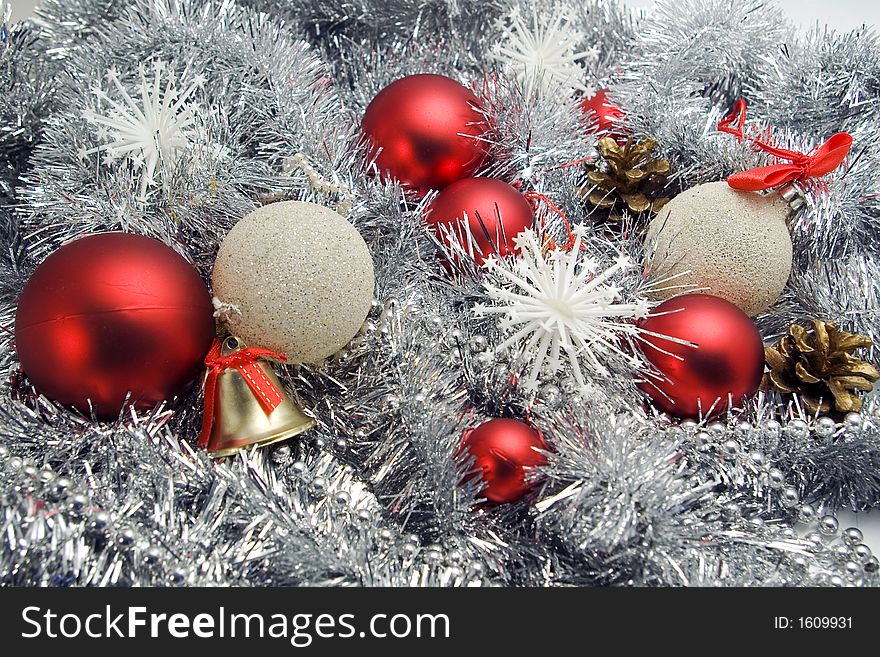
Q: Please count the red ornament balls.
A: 6